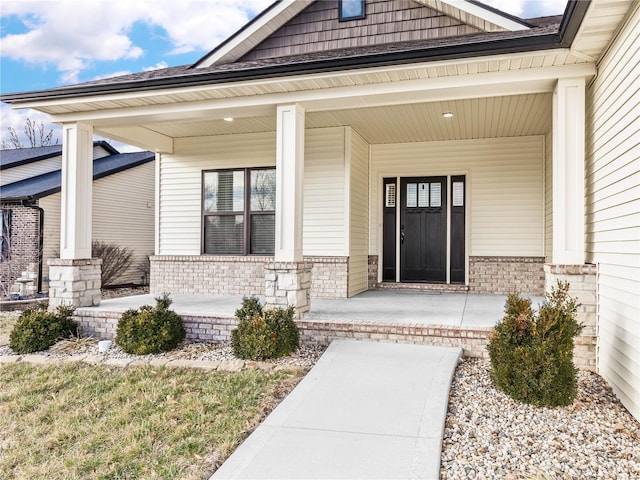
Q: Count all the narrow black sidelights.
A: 2